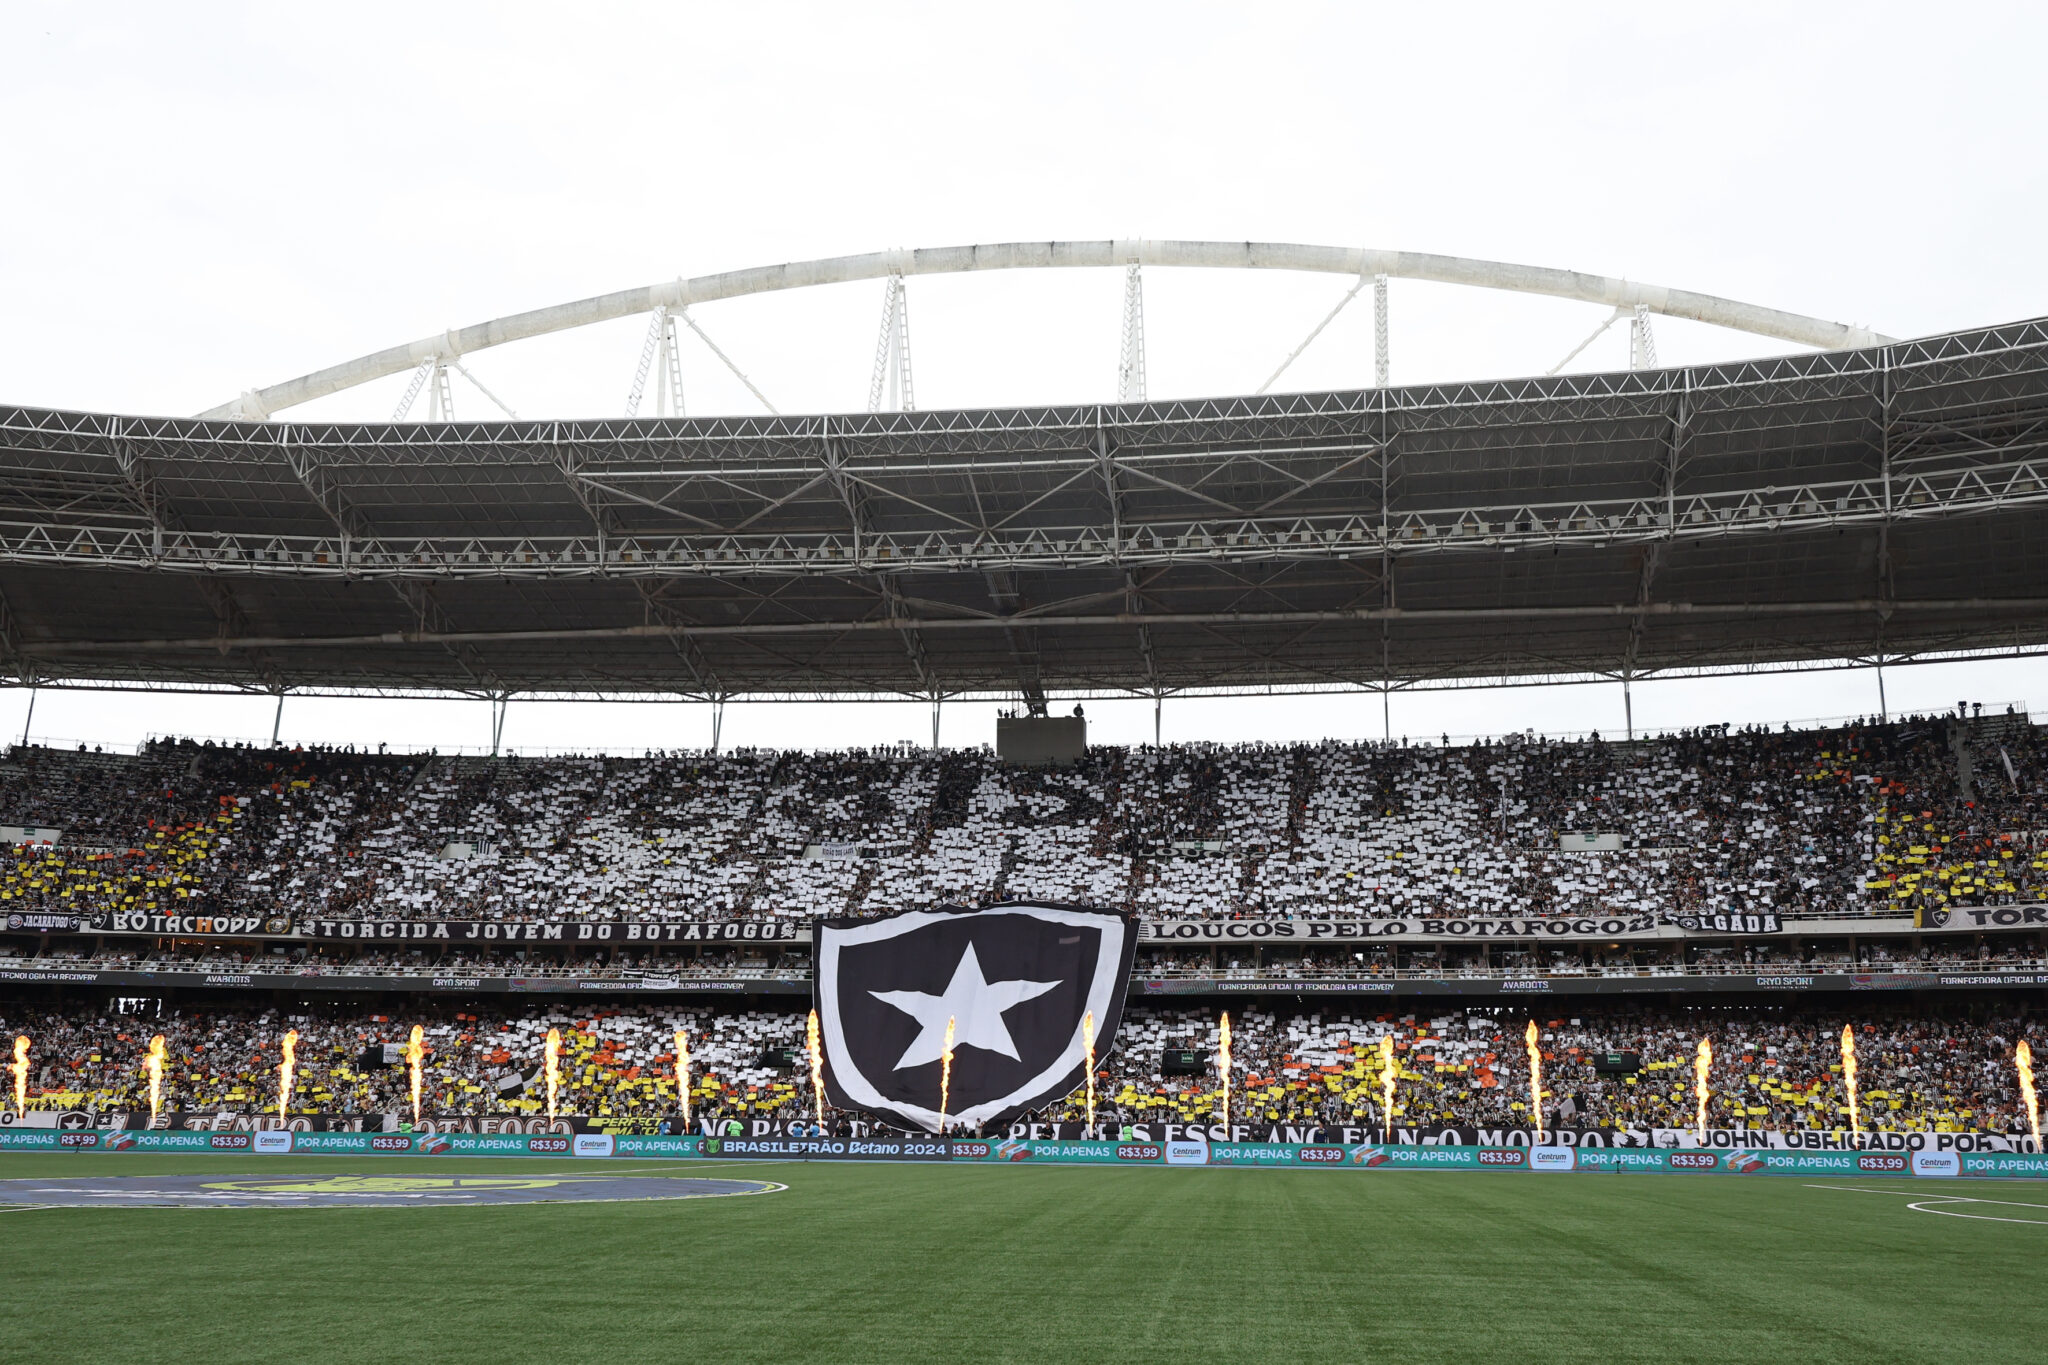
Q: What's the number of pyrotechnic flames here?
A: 15